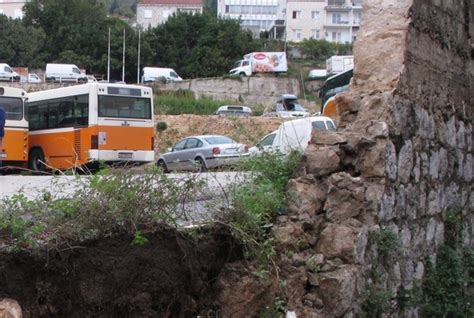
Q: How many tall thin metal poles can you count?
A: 3